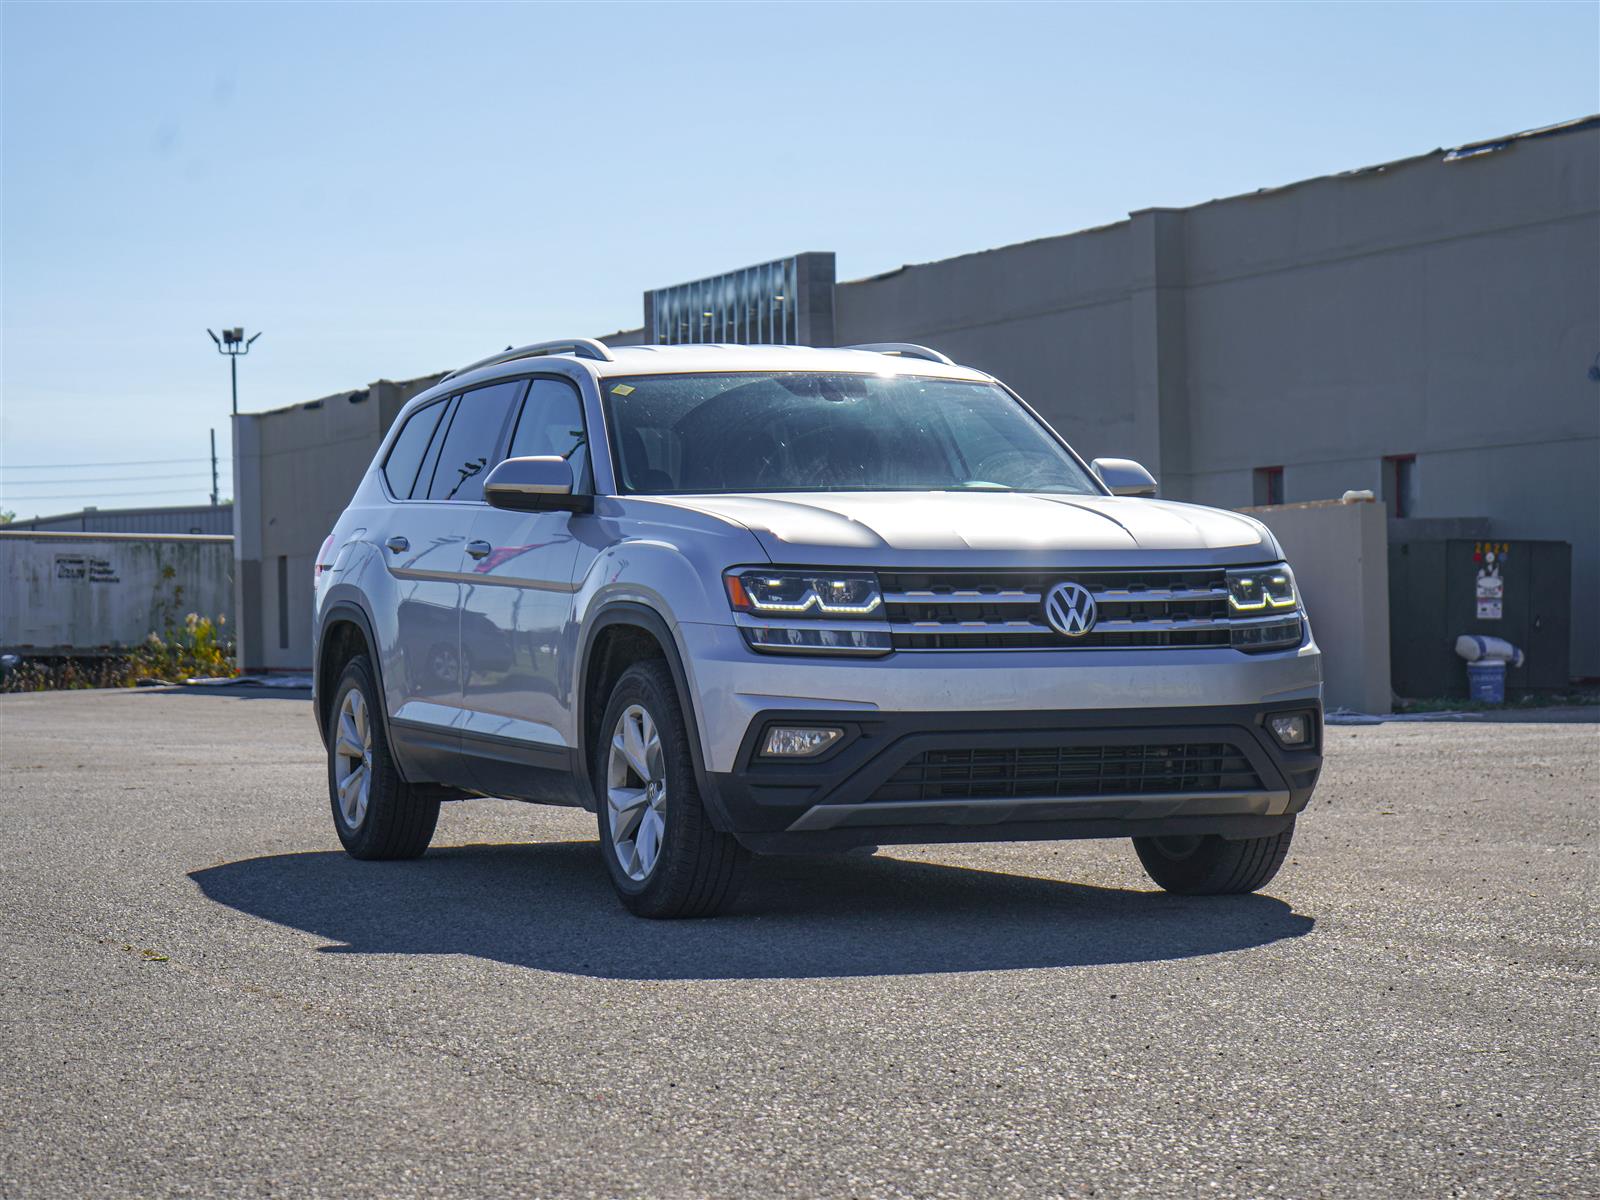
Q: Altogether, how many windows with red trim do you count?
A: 2